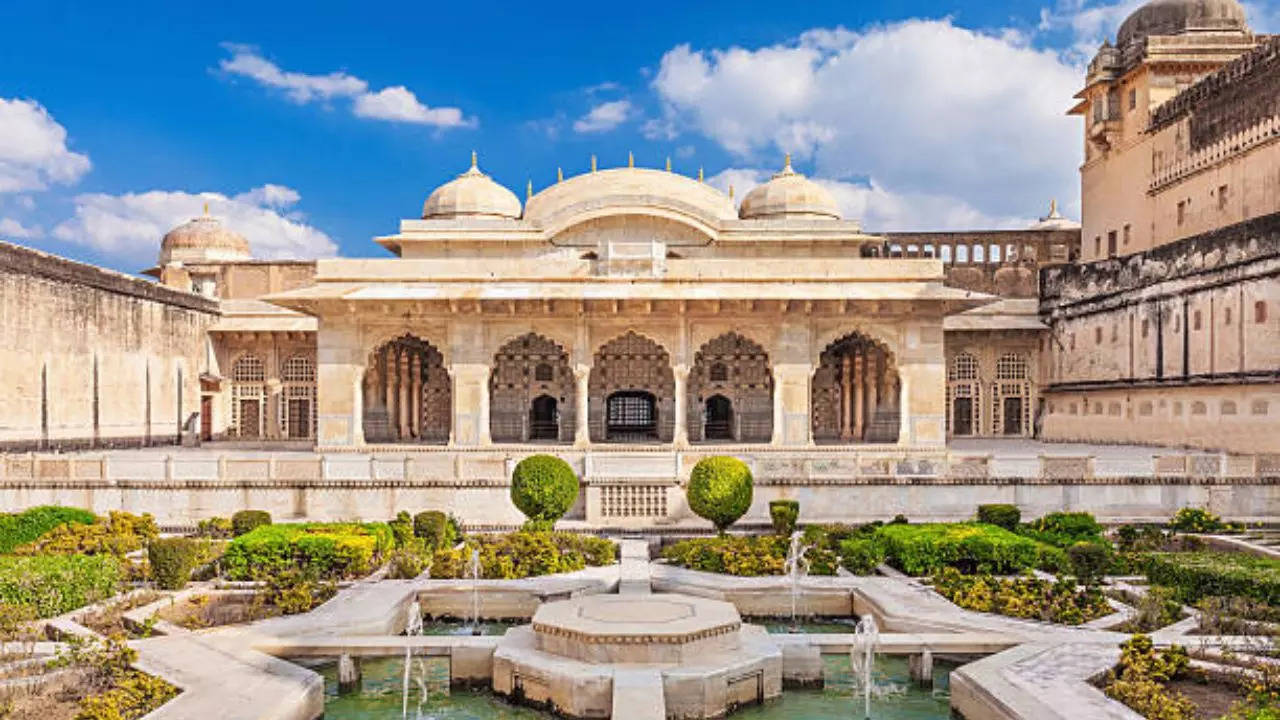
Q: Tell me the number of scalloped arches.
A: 5